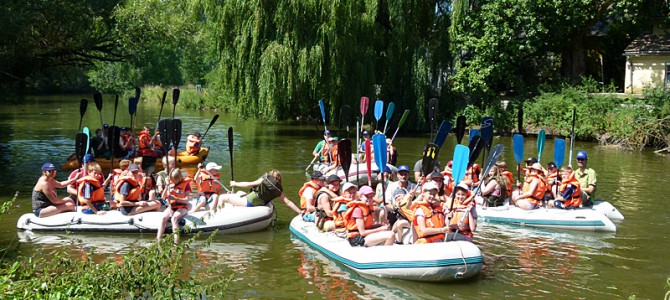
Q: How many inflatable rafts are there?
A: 5